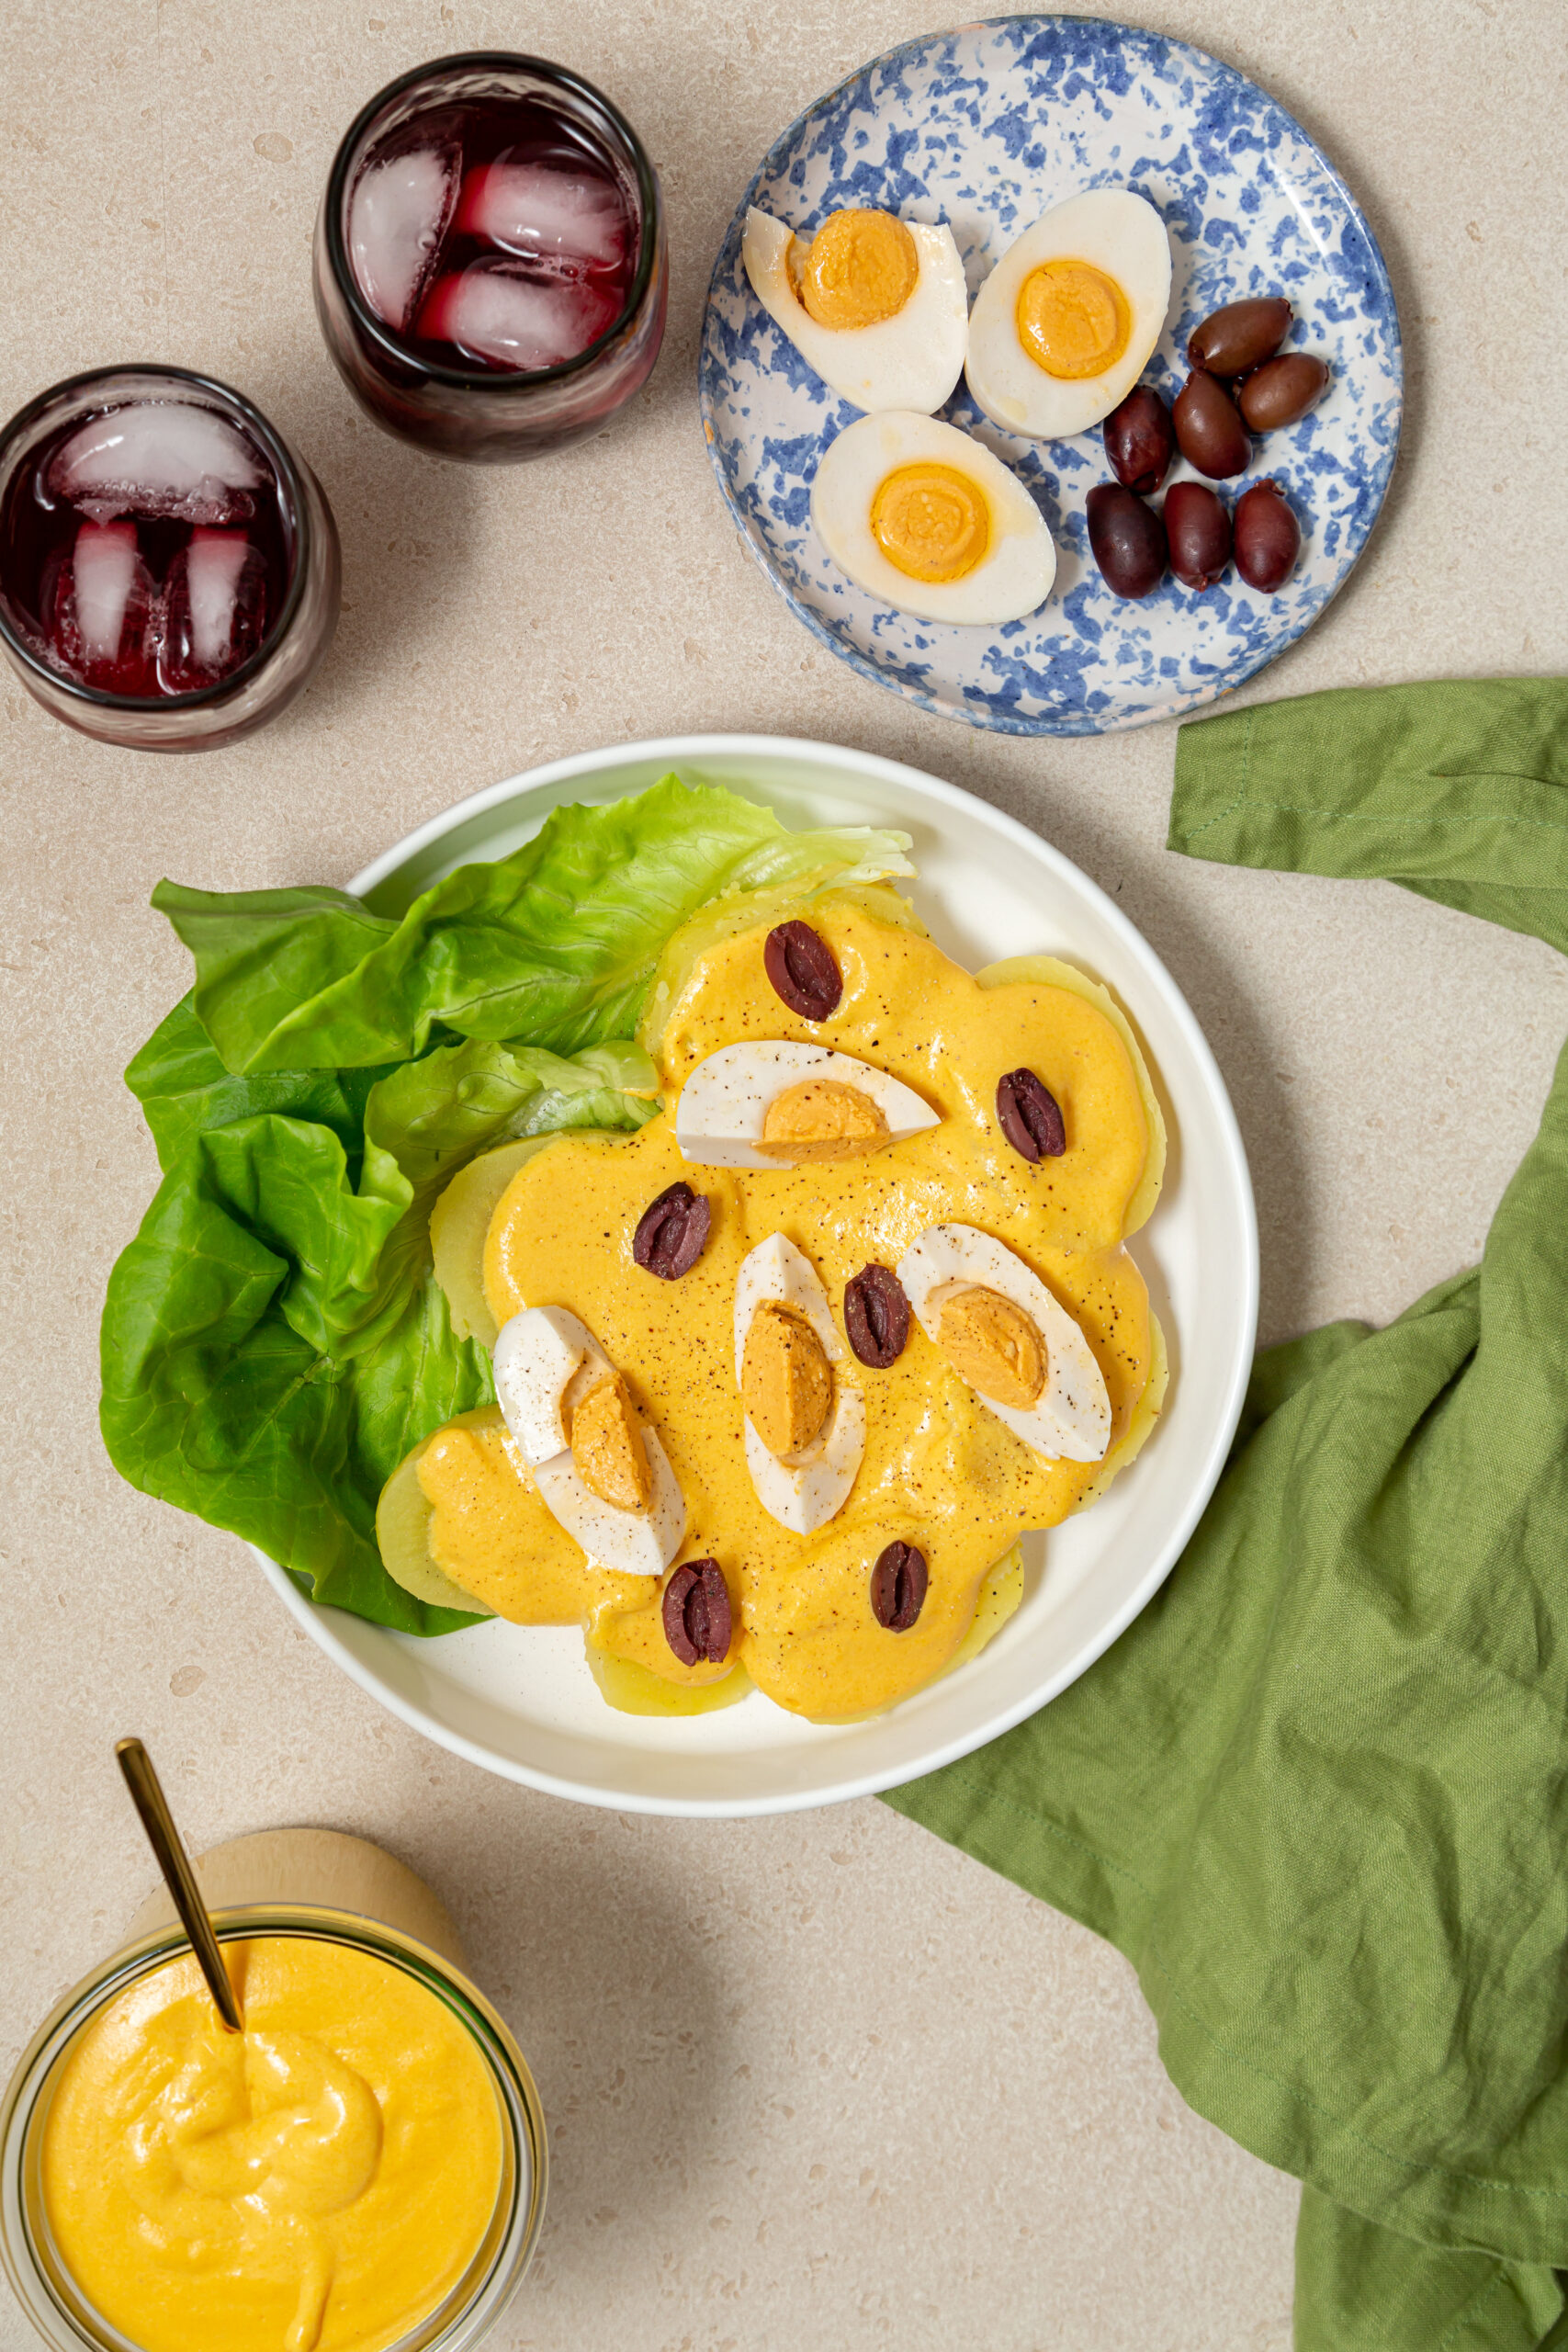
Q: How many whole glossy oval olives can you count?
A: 7